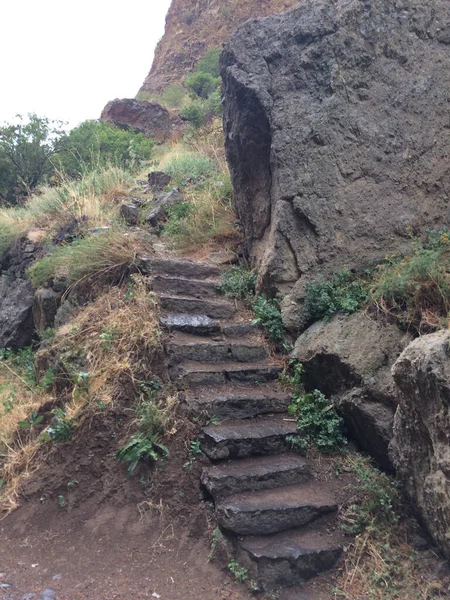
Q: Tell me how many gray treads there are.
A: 11